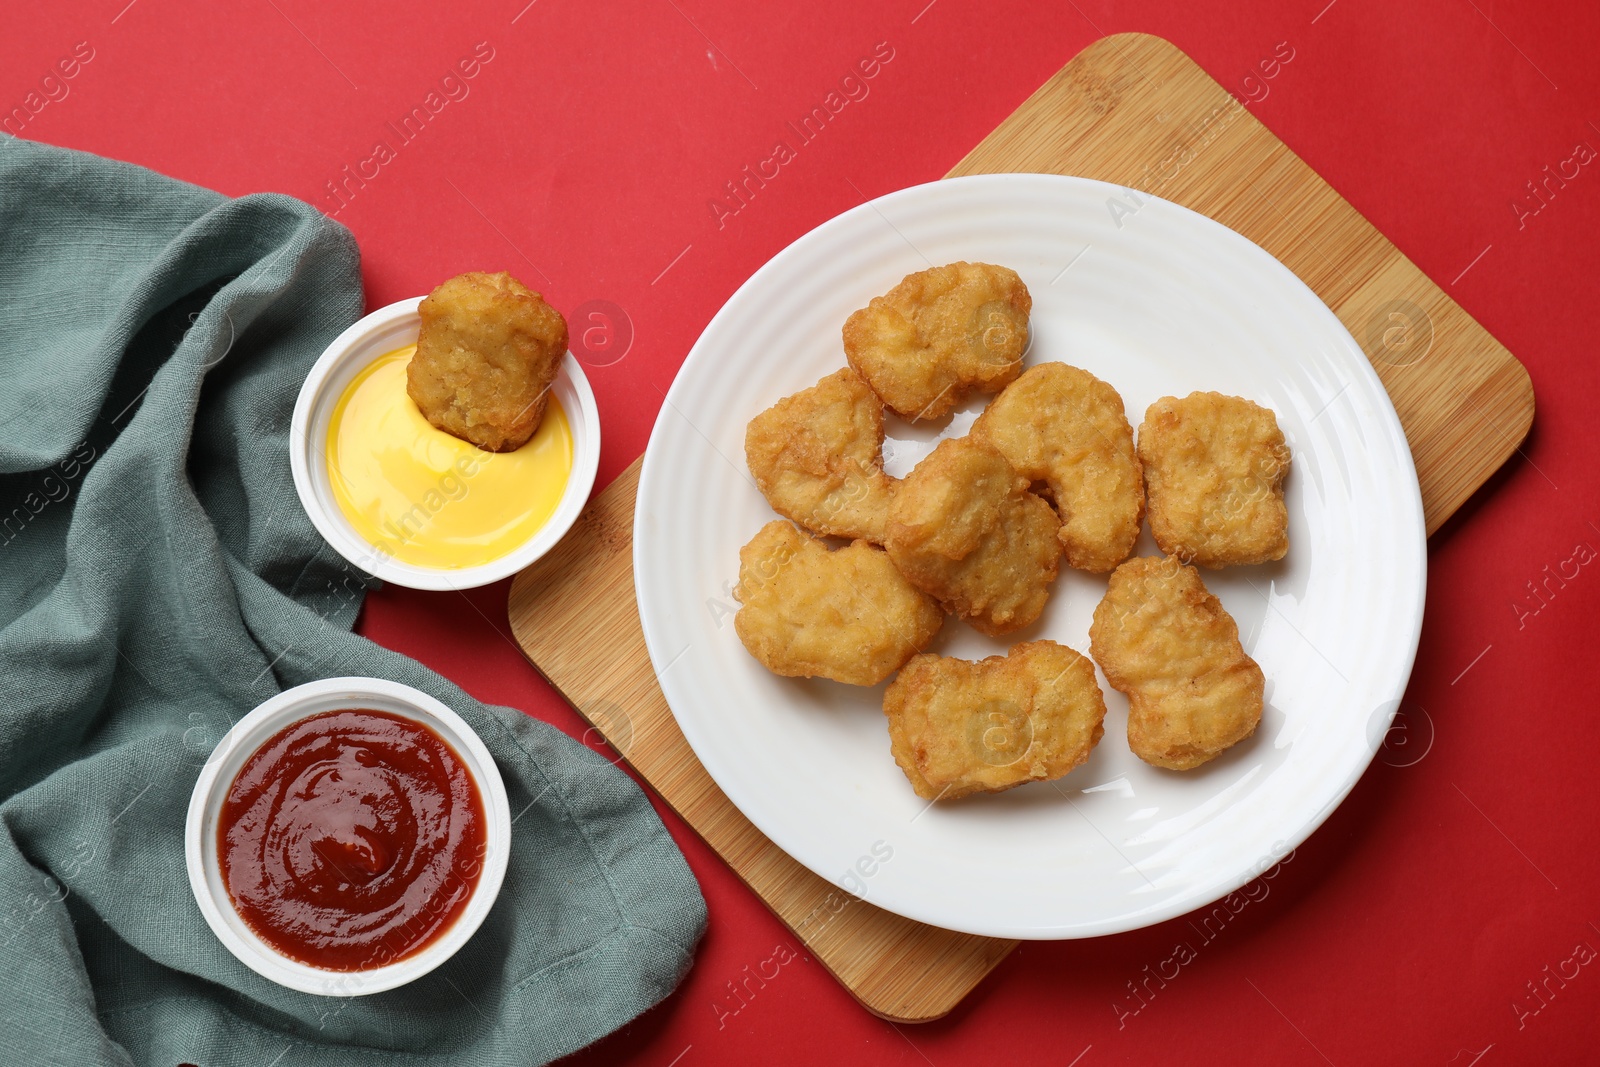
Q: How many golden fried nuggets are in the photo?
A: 9